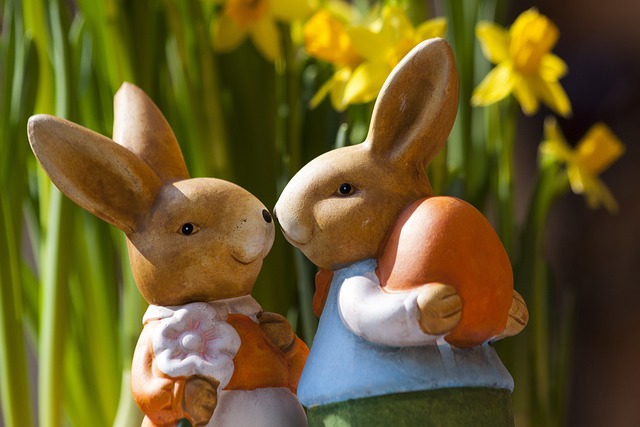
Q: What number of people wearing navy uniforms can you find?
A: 0